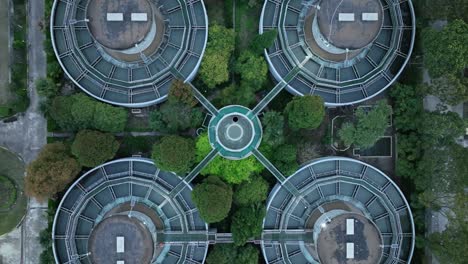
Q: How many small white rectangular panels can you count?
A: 8